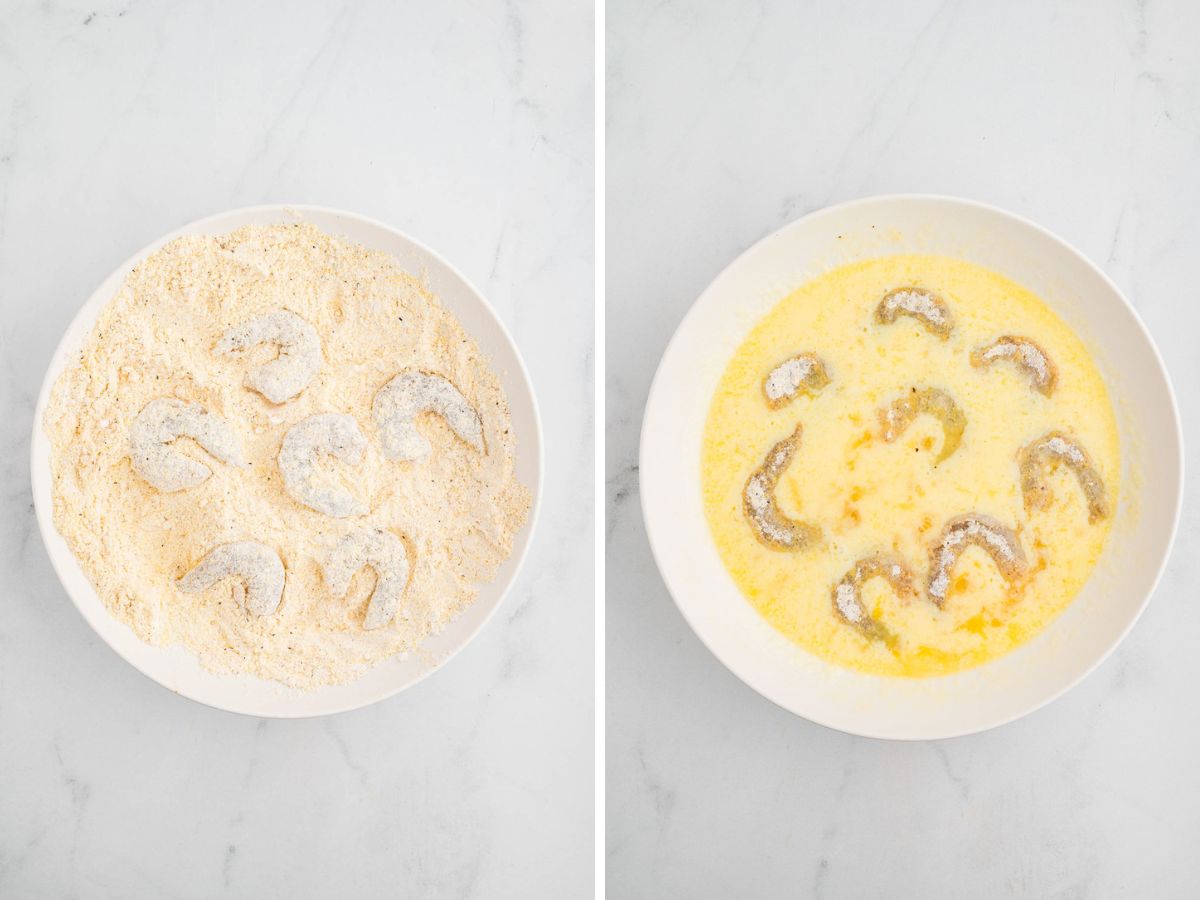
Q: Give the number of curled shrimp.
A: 14